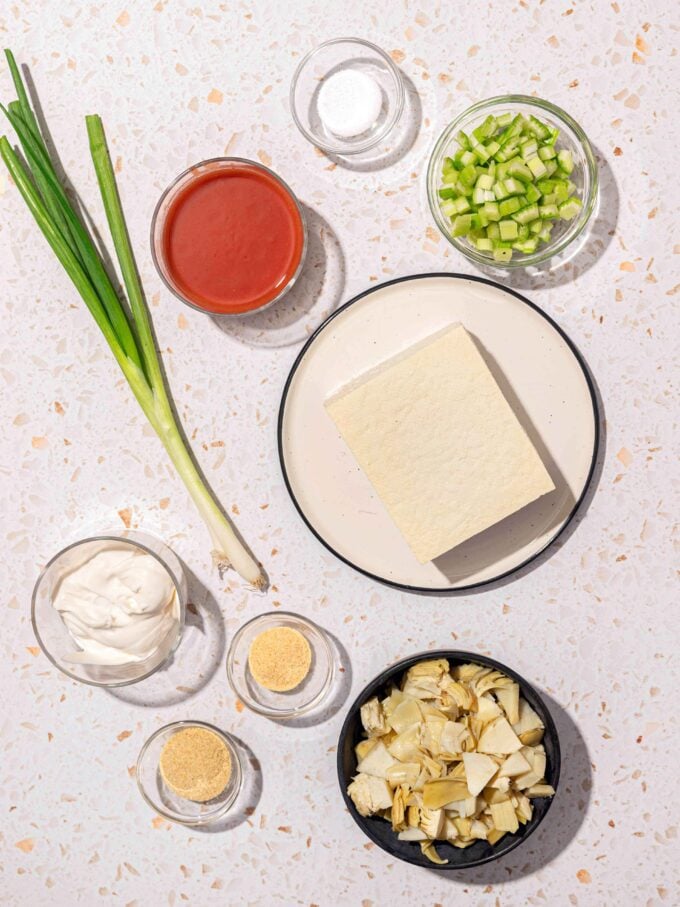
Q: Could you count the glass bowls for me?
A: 6